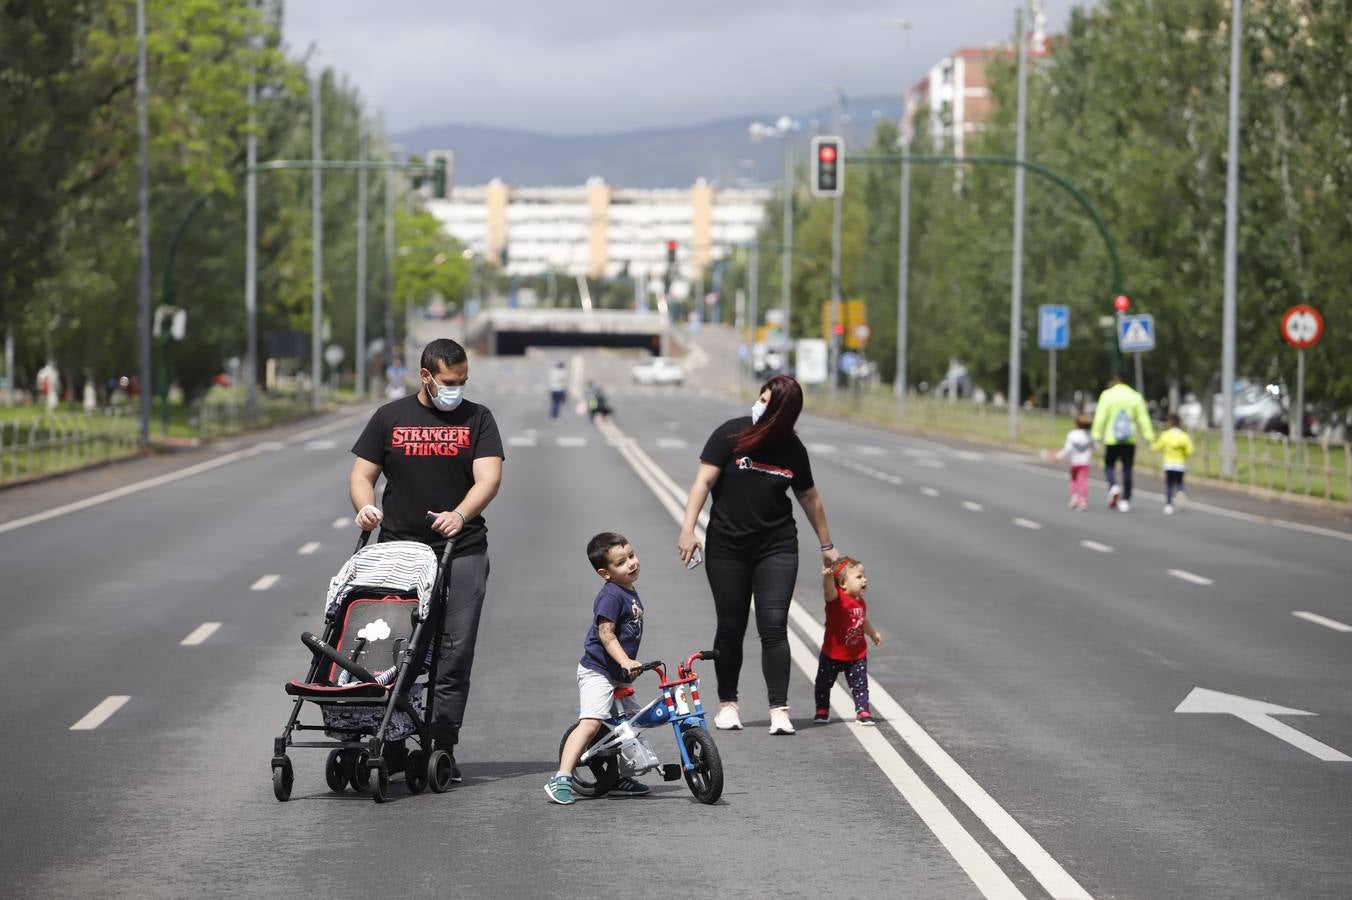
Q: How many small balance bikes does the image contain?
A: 1